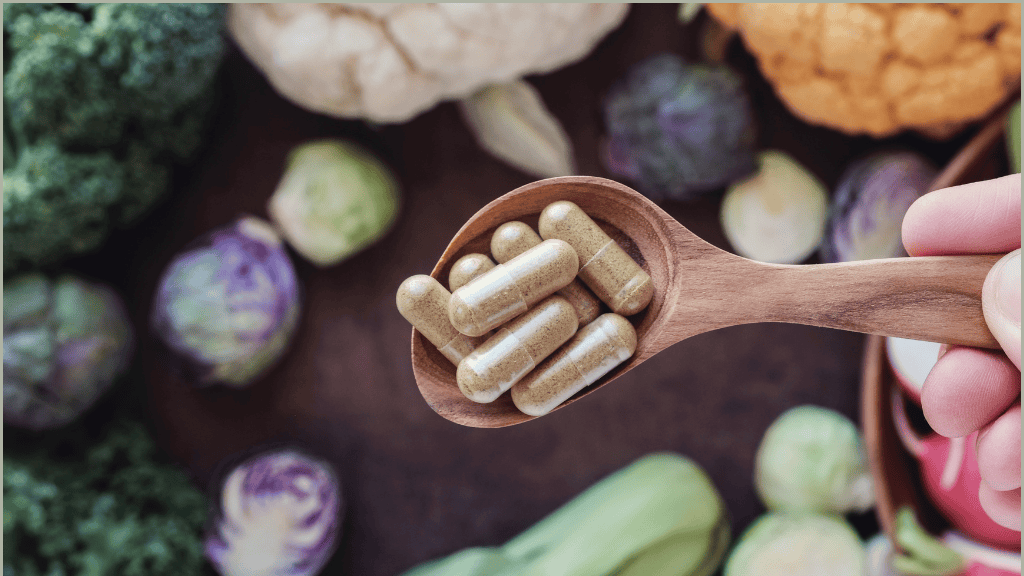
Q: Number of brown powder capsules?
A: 7